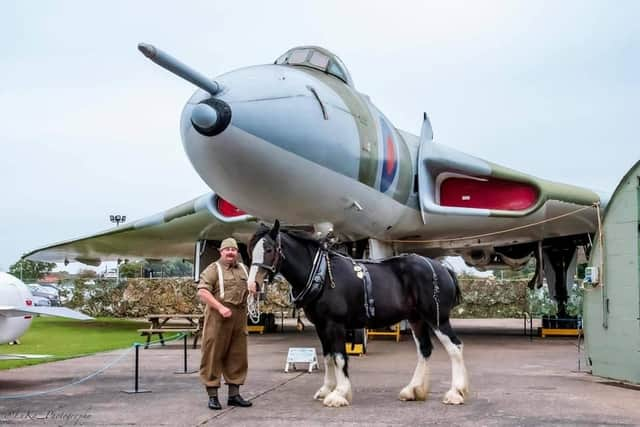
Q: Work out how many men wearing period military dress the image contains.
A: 1